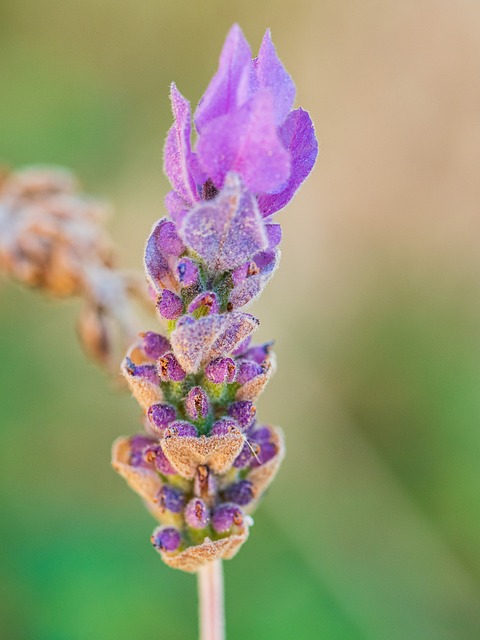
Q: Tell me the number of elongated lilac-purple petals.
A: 5